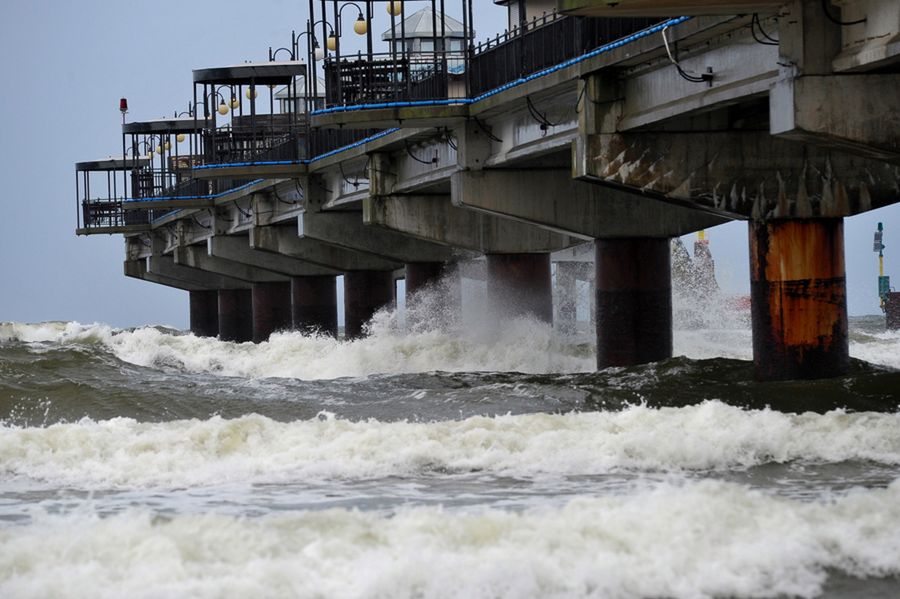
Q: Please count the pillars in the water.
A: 9